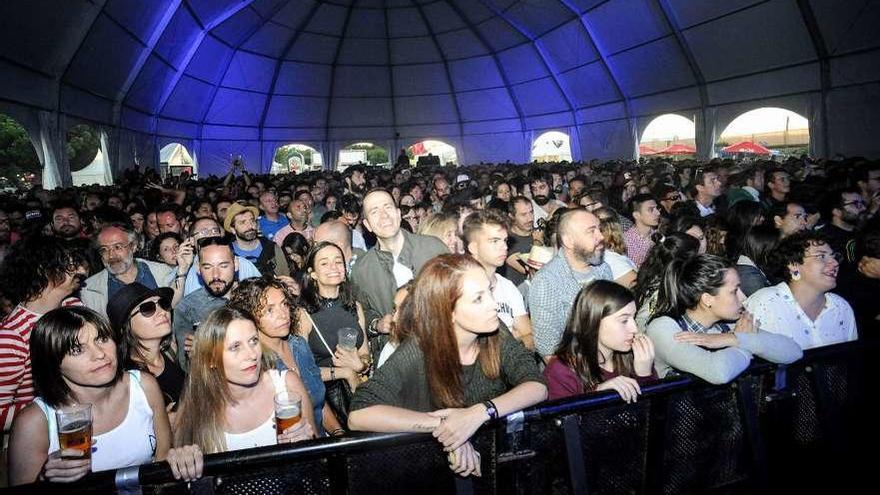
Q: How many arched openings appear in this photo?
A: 9